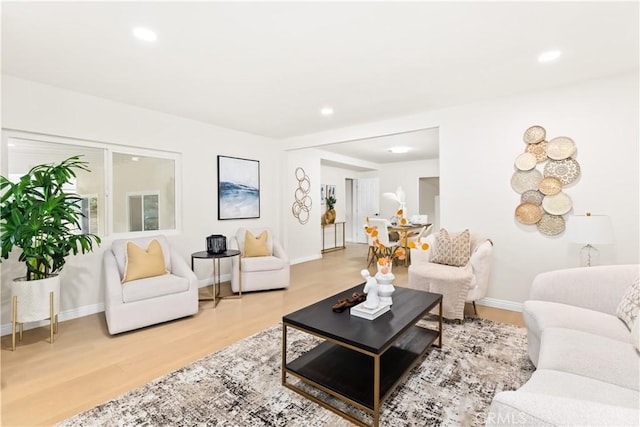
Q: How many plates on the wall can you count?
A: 11